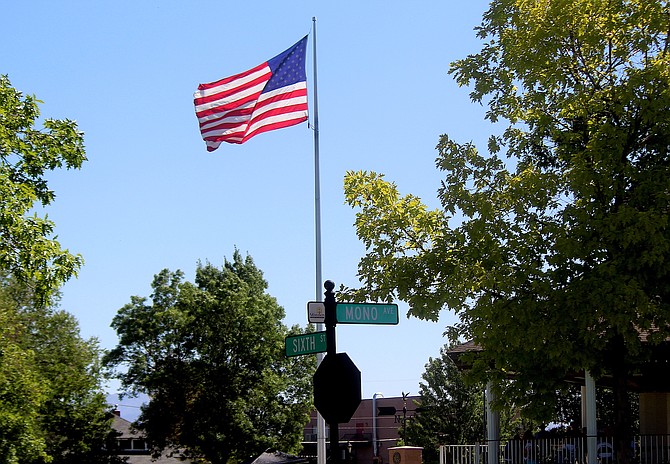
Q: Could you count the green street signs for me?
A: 2